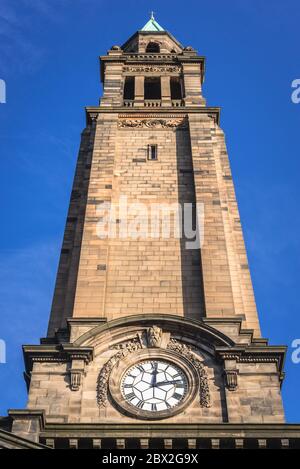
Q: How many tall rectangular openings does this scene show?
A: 3